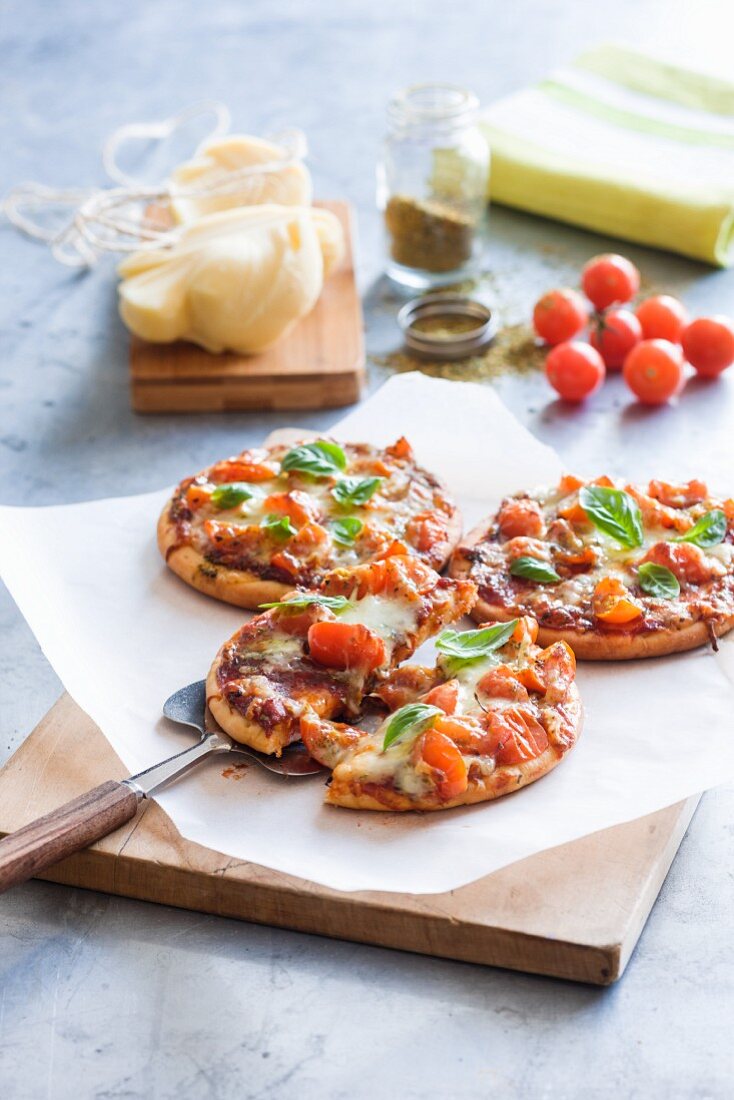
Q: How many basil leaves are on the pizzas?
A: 12